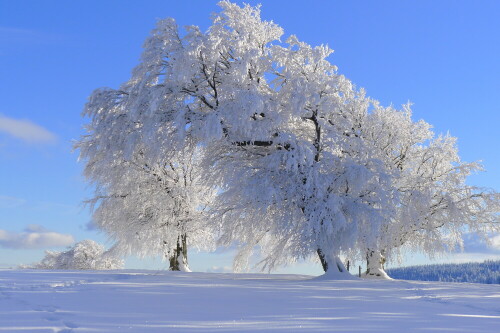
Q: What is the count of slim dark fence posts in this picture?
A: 2